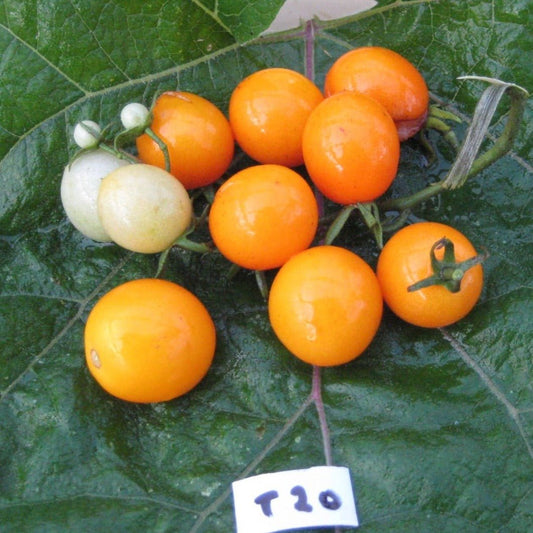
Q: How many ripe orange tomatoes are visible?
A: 8